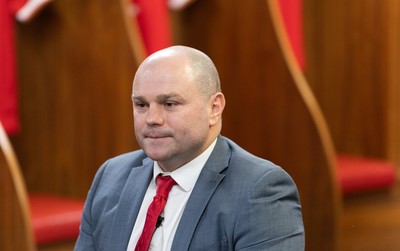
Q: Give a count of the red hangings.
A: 3